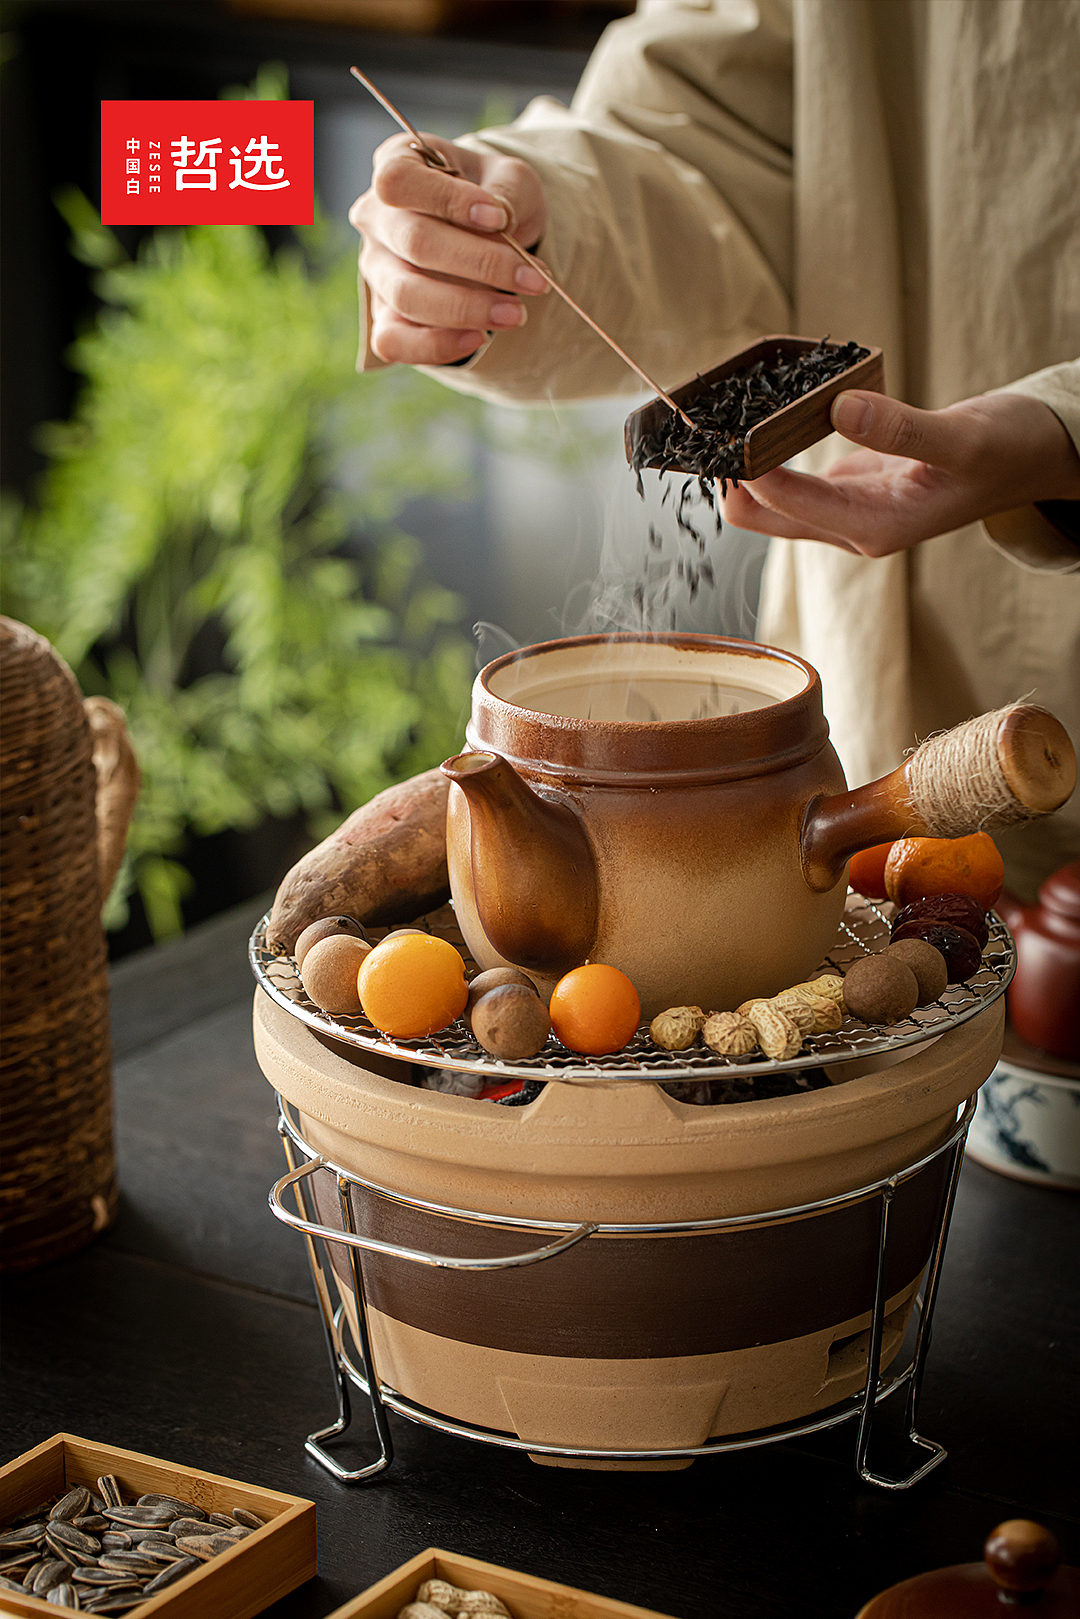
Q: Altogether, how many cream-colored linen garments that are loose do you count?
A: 1